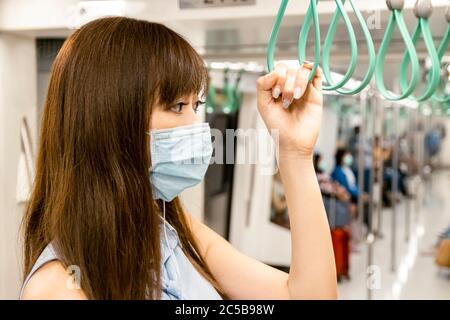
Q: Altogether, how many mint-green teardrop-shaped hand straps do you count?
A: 6